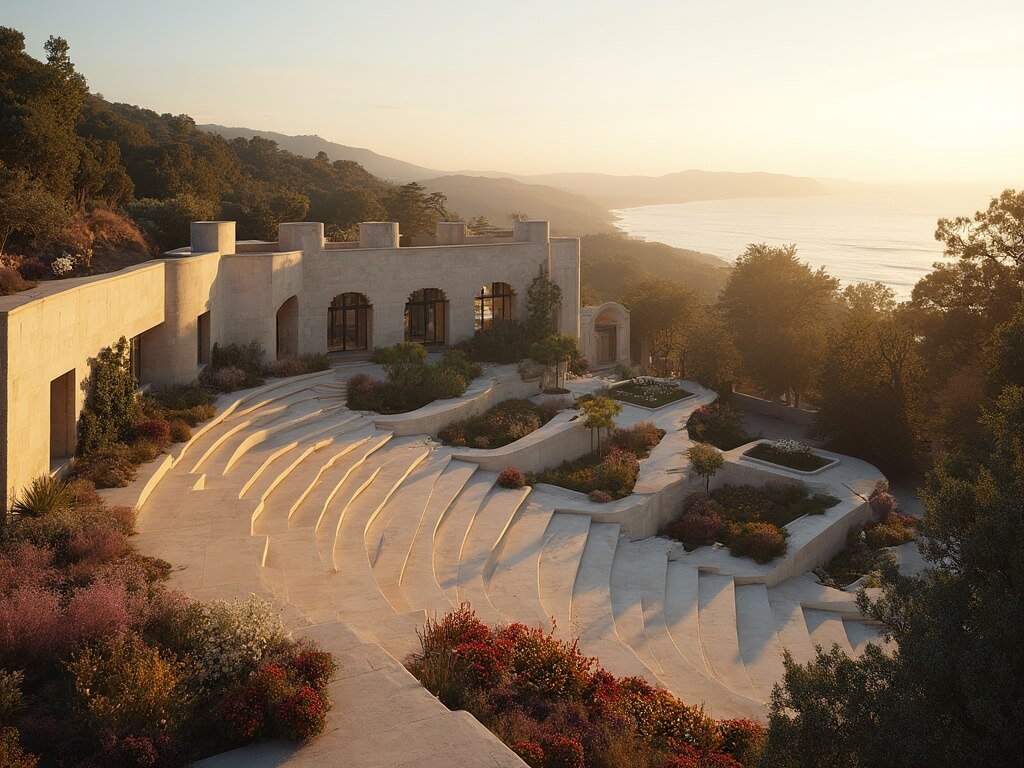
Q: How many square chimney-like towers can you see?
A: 5